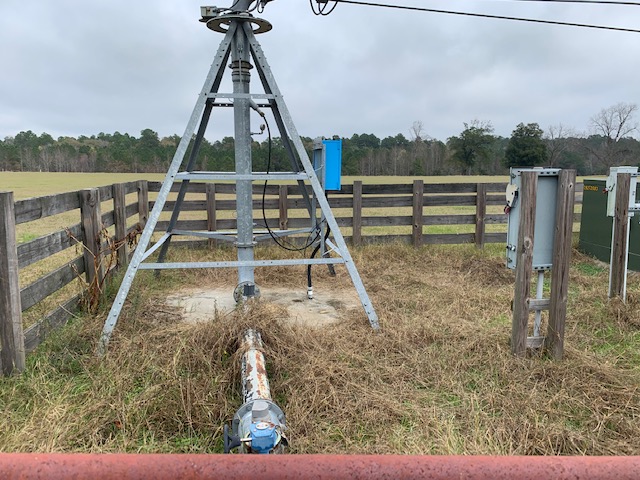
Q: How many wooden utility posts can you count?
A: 3